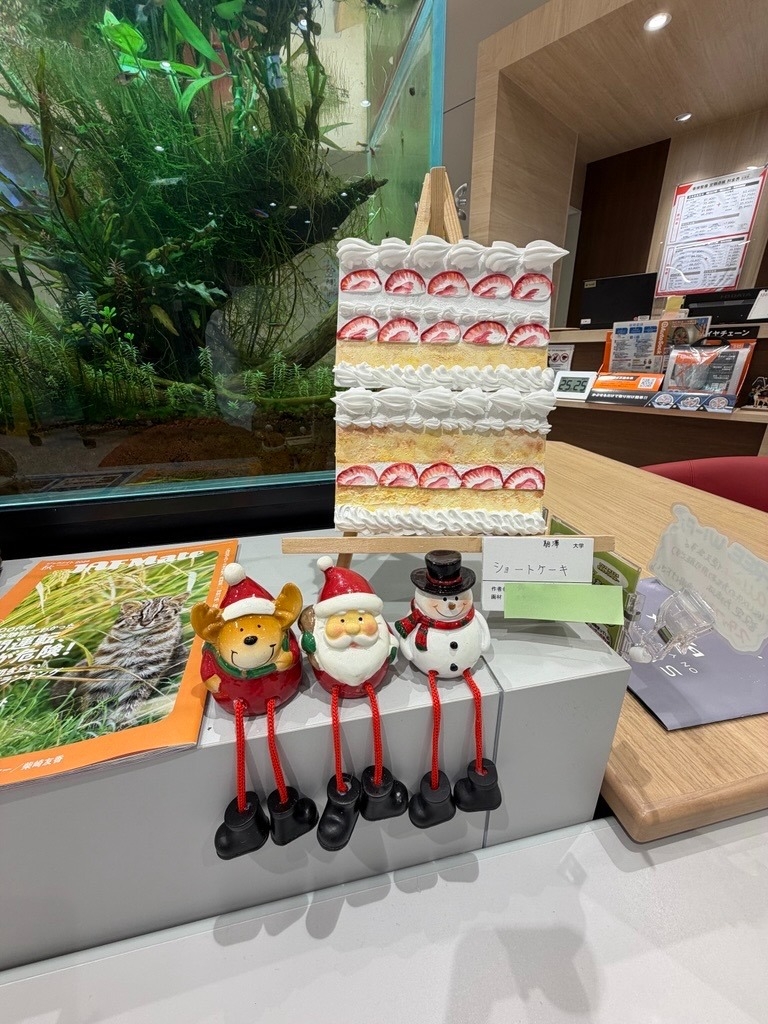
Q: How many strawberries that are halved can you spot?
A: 15